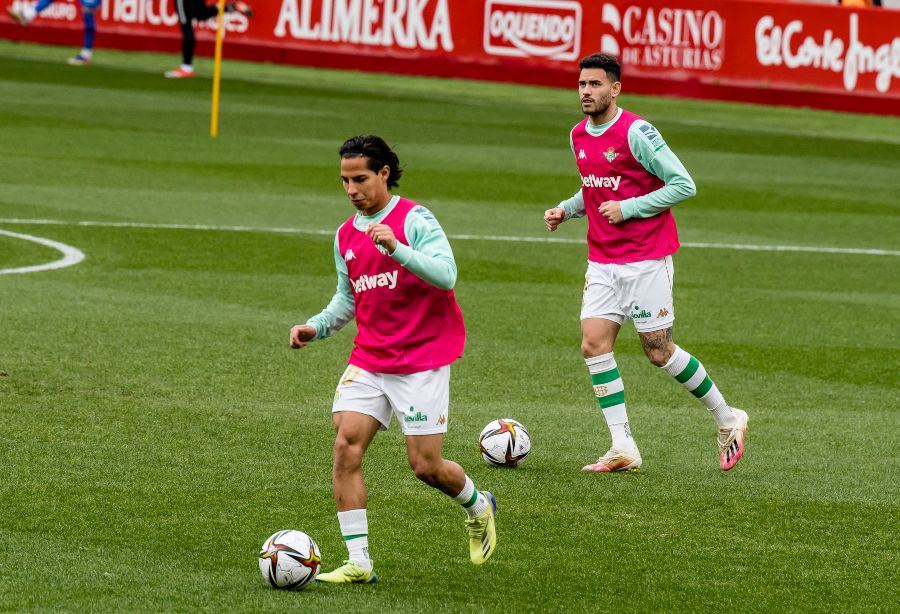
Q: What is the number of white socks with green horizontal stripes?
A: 4